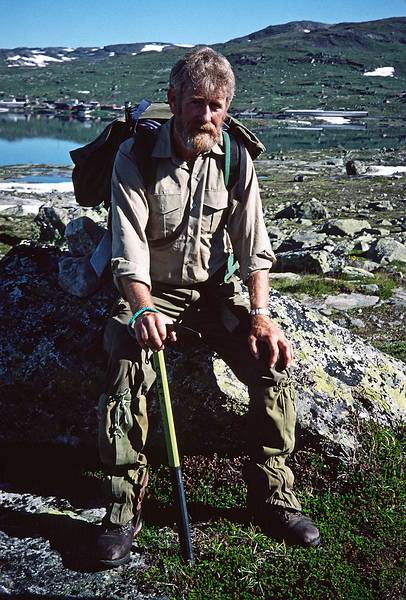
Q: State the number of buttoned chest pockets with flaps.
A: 2